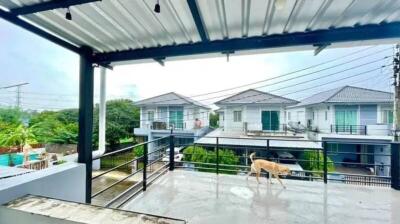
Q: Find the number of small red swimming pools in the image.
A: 0